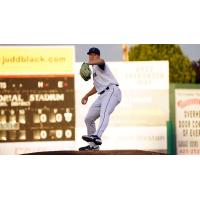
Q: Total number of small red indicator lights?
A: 2